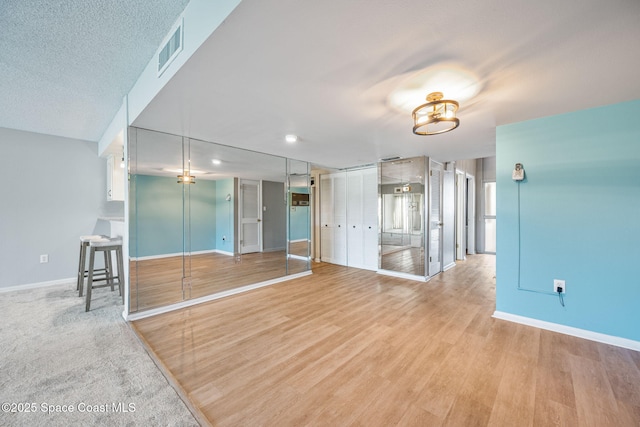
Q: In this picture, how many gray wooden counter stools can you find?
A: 2